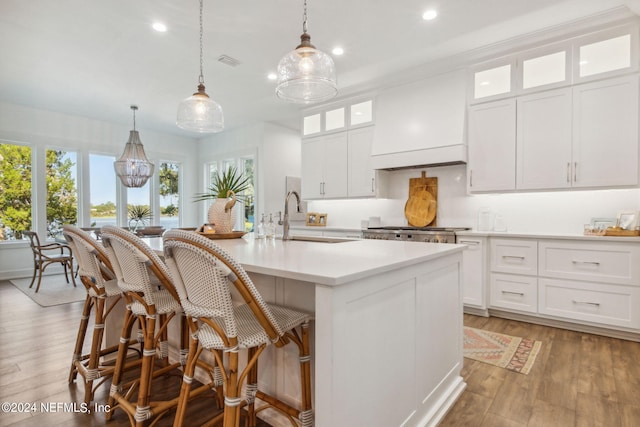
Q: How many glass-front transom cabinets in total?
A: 6